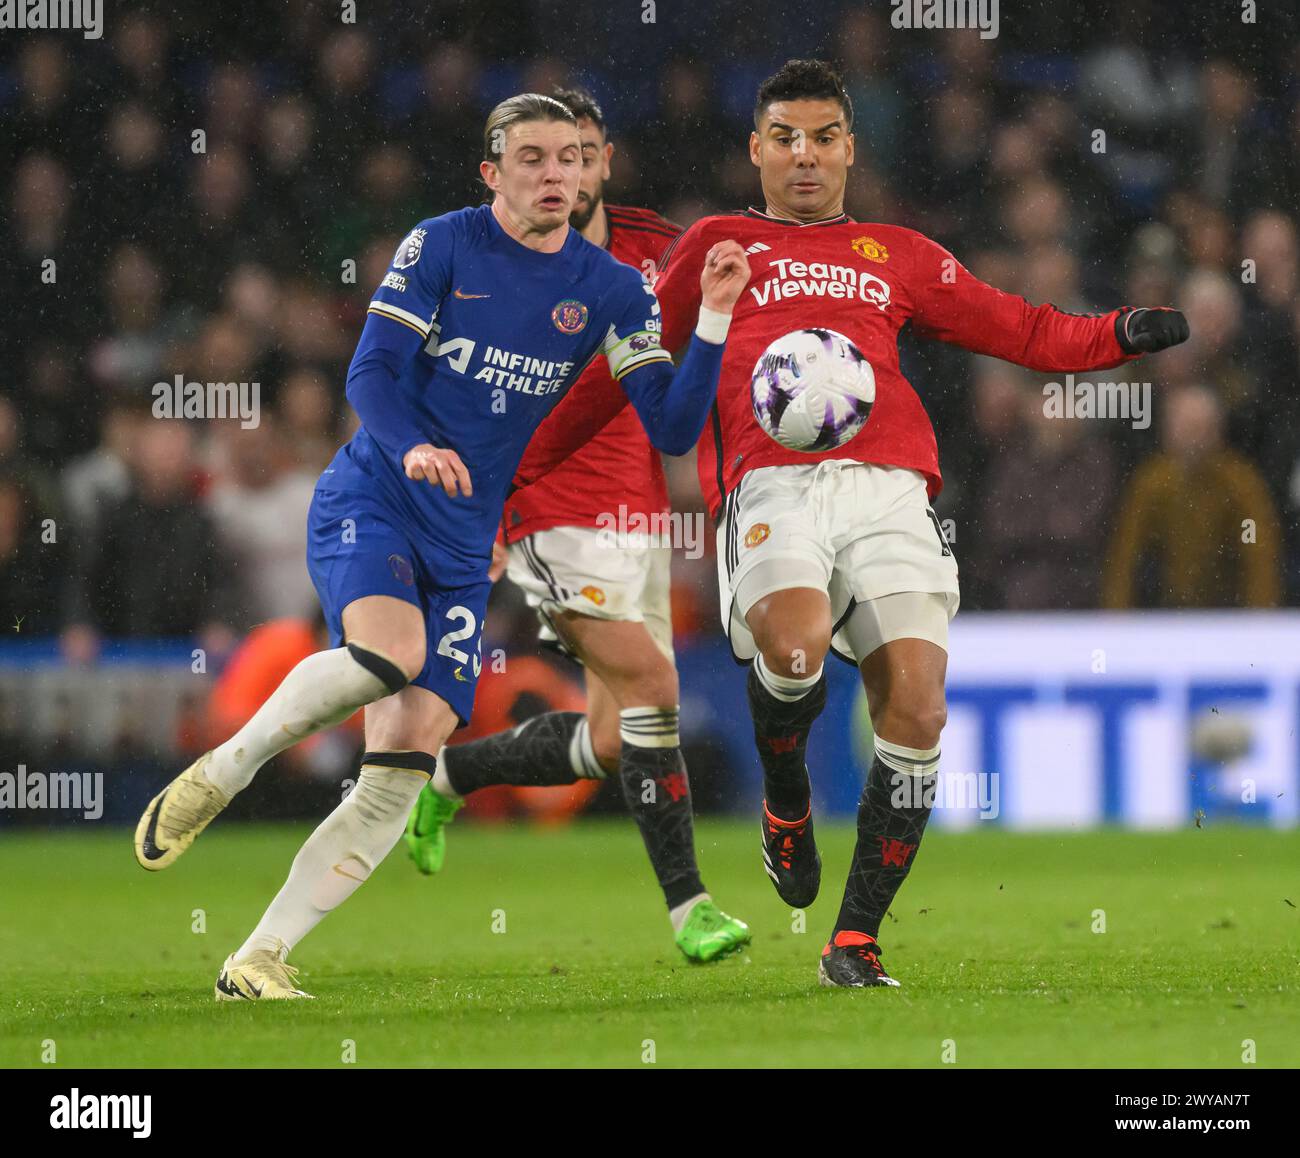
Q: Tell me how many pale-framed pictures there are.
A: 0